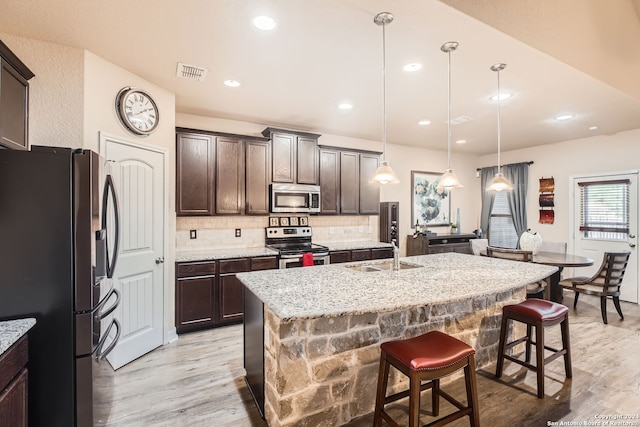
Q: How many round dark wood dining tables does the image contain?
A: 1